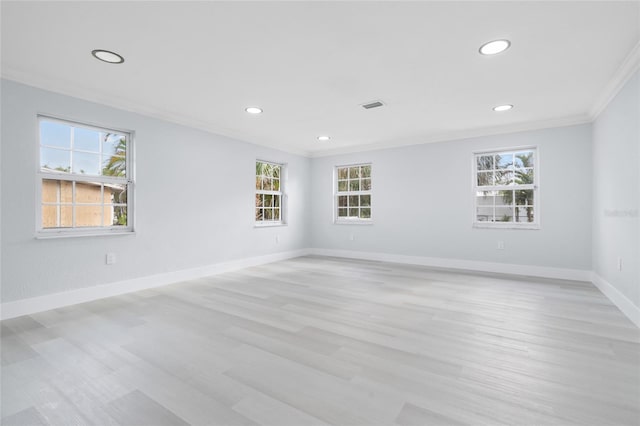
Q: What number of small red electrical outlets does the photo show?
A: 0